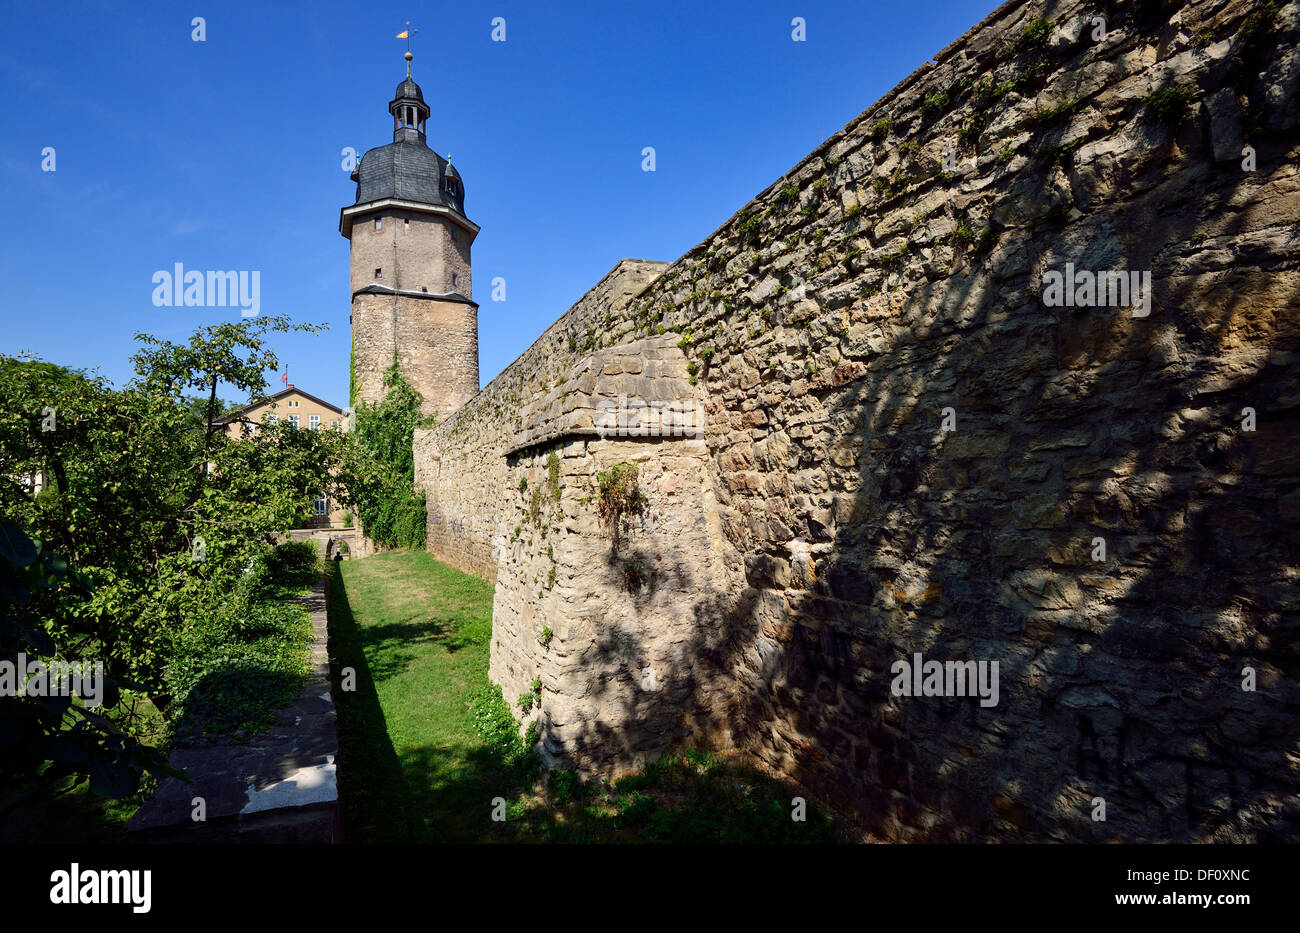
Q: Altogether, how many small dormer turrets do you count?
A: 2